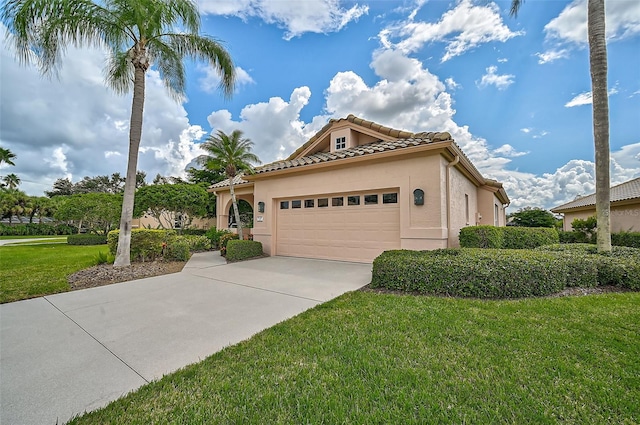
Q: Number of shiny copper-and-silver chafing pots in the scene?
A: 0